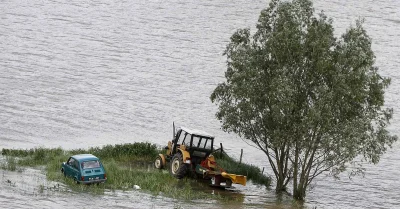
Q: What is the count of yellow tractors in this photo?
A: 1